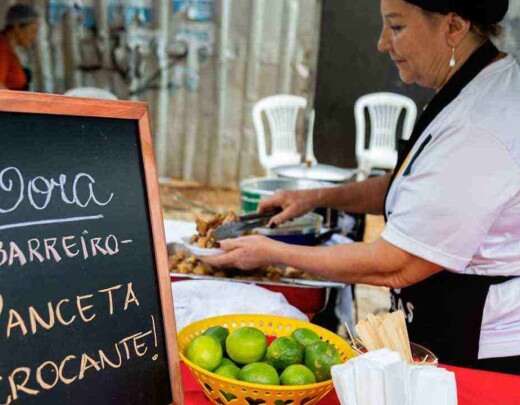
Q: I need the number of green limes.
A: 9